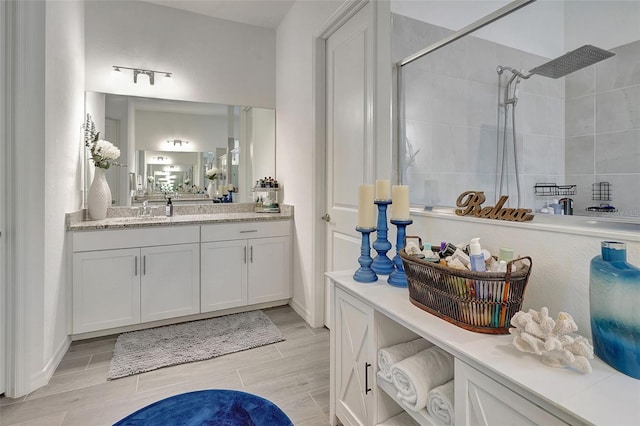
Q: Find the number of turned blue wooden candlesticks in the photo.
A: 3